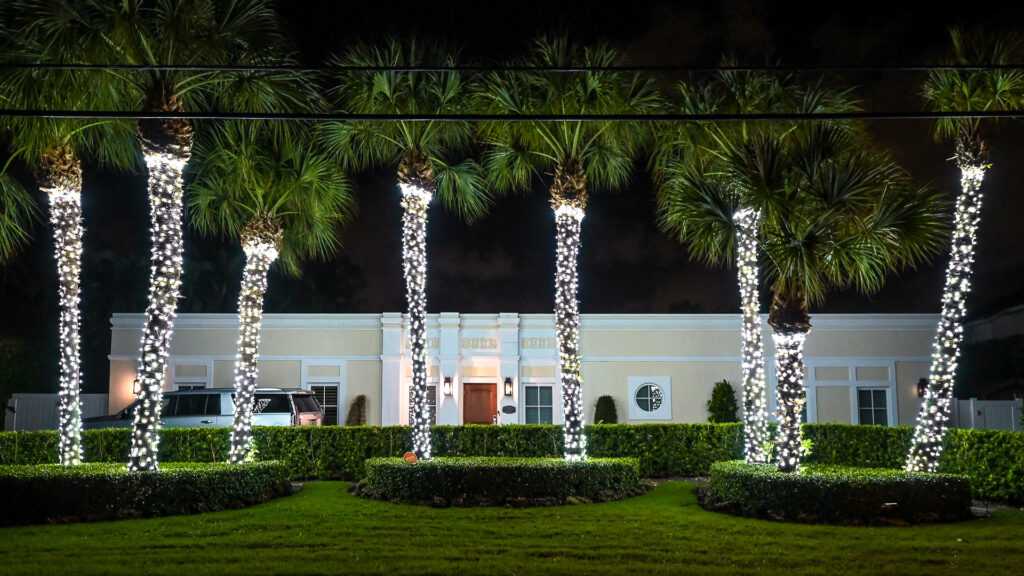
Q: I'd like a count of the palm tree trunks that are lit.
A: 8